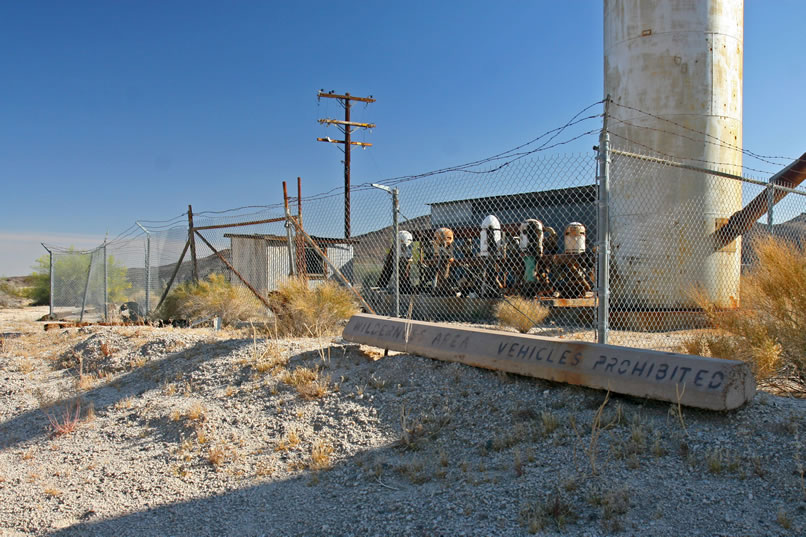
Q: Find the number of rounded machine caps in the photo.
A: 5